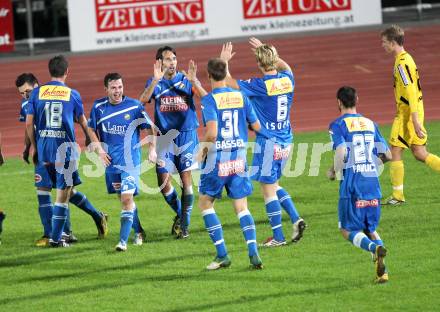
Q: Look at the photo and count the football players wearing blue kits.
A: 7